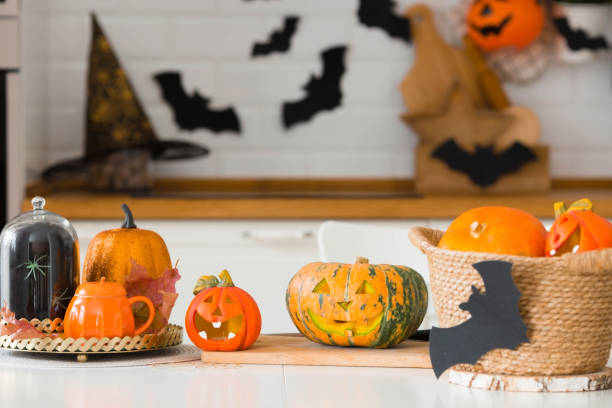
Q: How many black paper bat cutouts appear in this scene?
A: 7